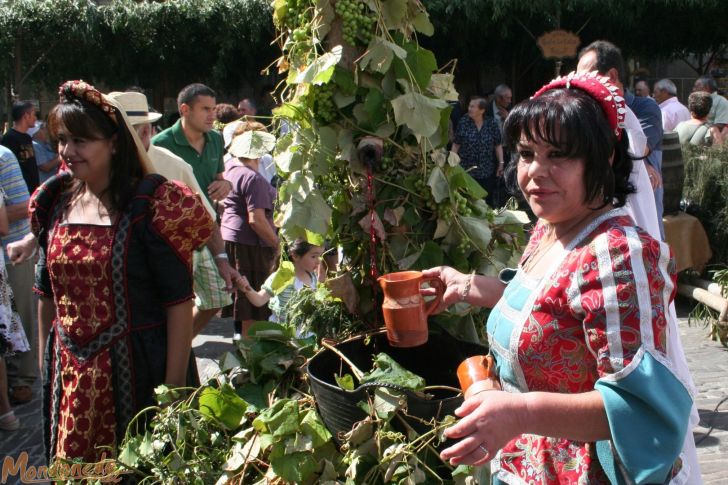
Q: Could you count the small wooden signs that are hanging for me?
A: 1